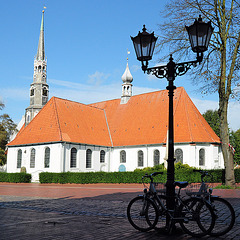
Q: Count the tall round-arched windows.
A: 11